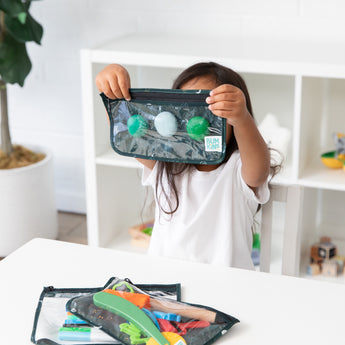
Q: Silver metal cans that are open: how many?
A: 0